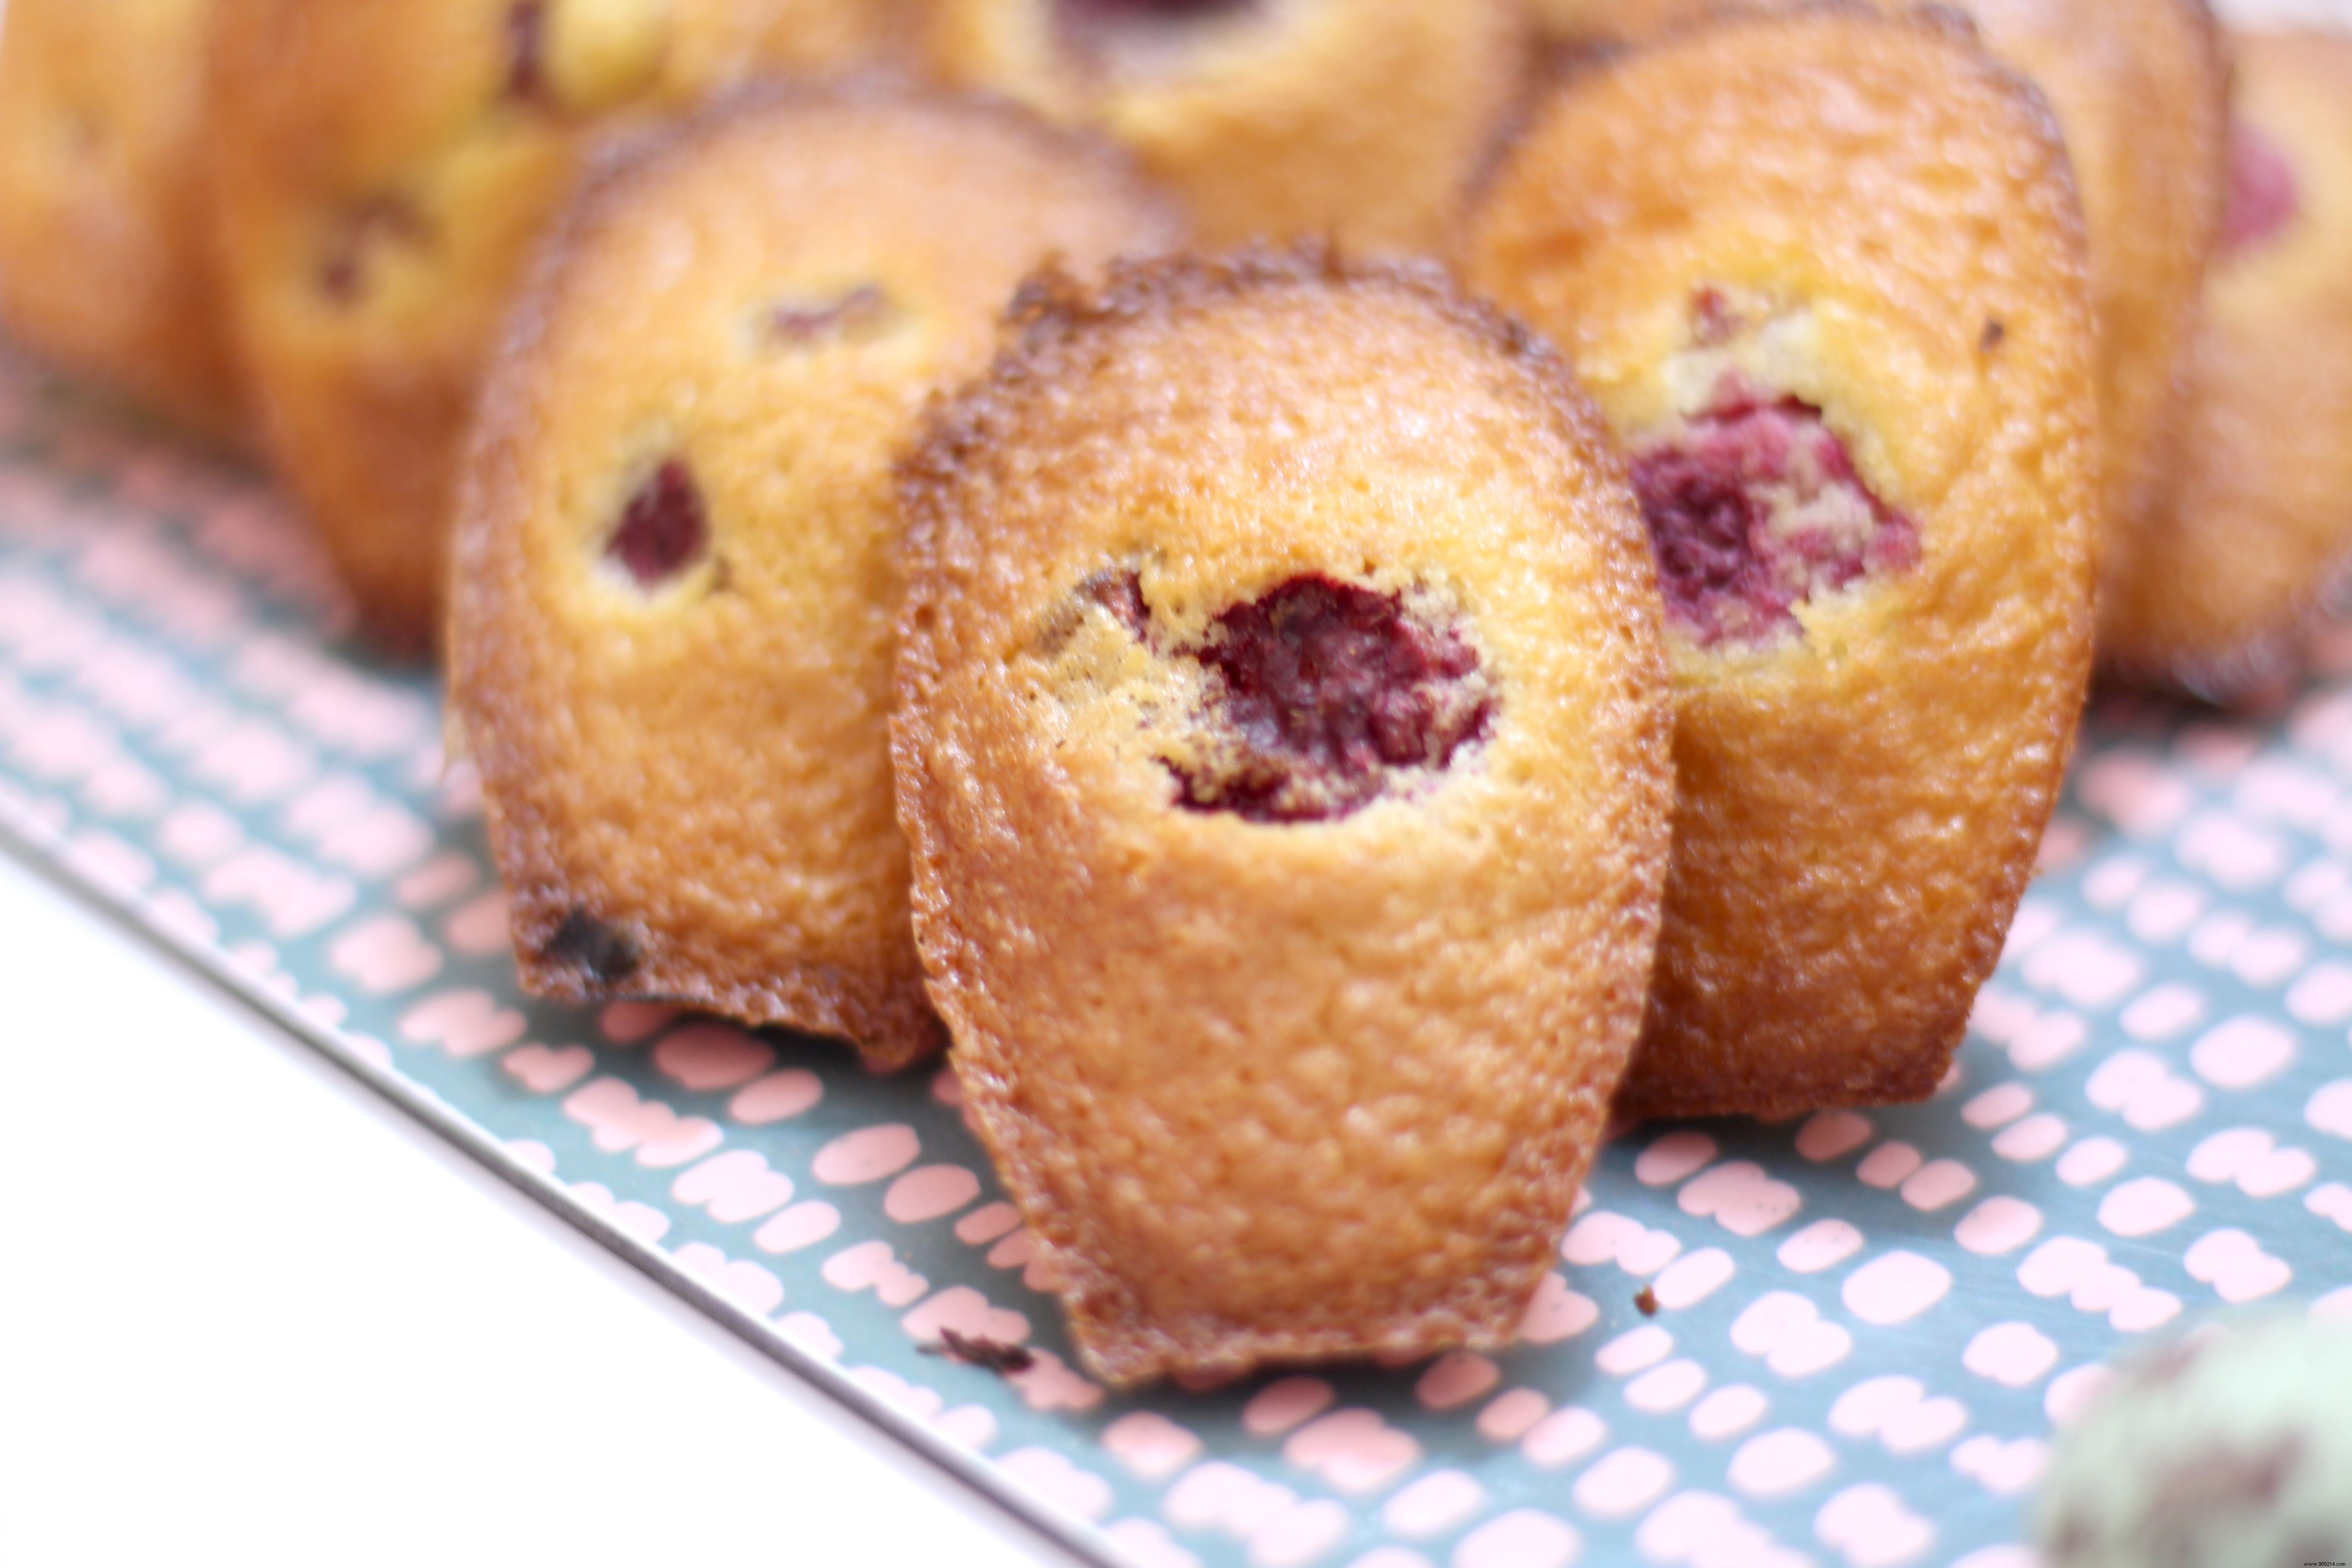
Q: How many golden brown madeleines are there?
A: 8